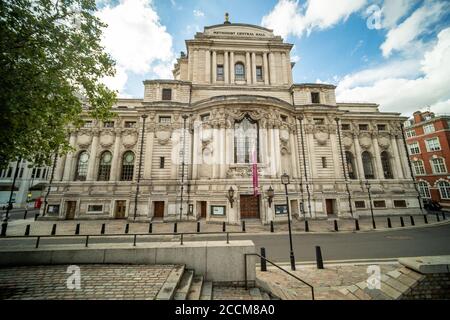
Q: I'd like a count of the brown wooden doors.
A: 6